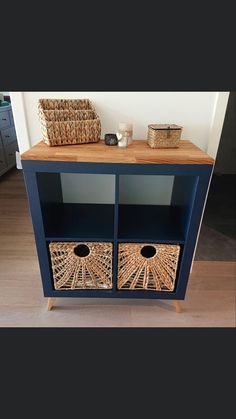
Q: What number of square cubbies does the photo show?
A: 4